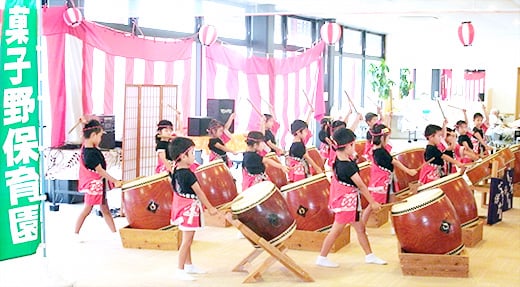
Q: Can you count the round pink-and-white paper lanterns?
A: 4